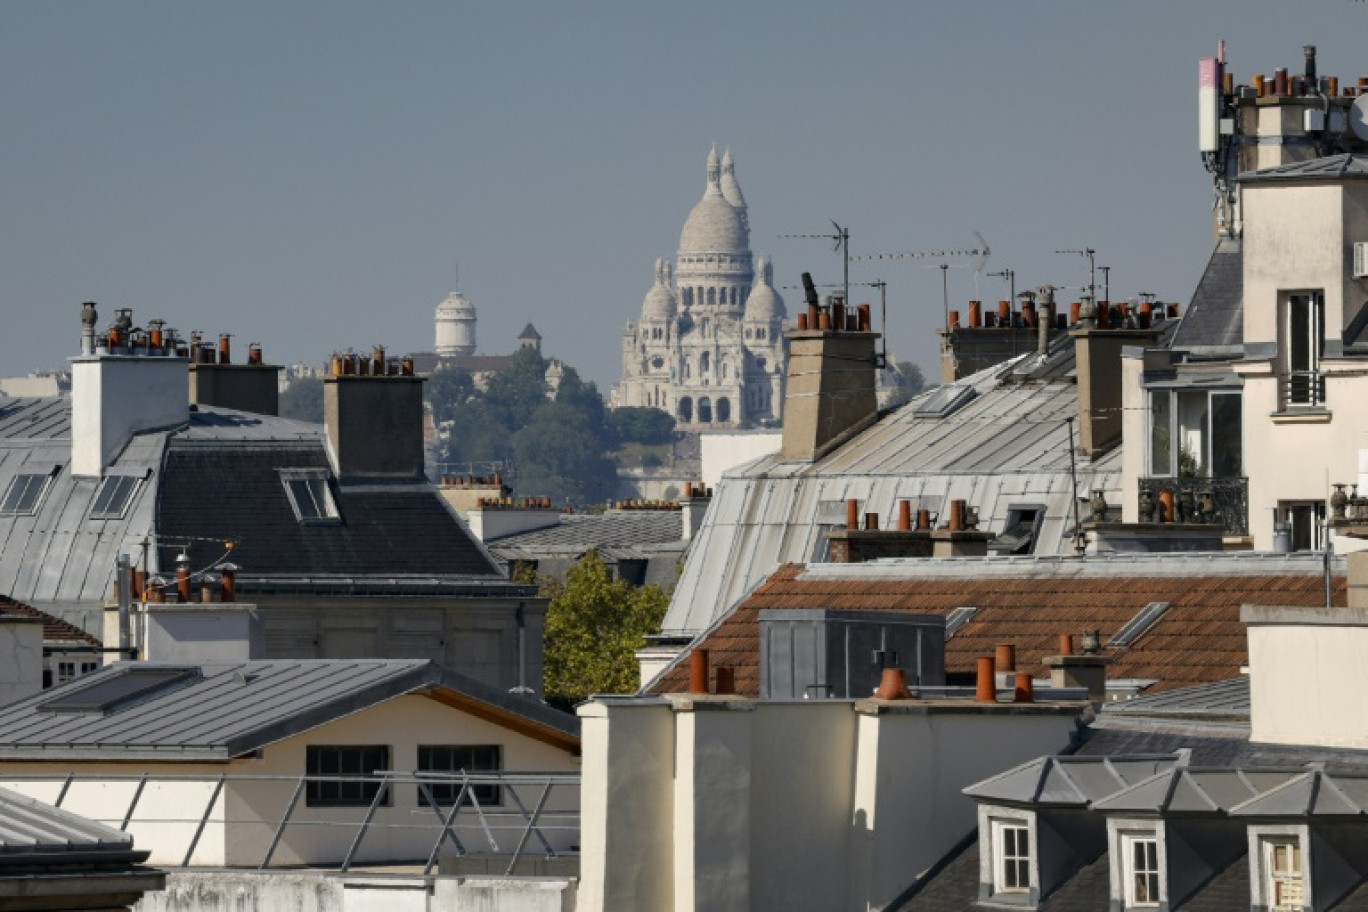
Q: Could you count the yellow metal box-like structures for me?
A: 0